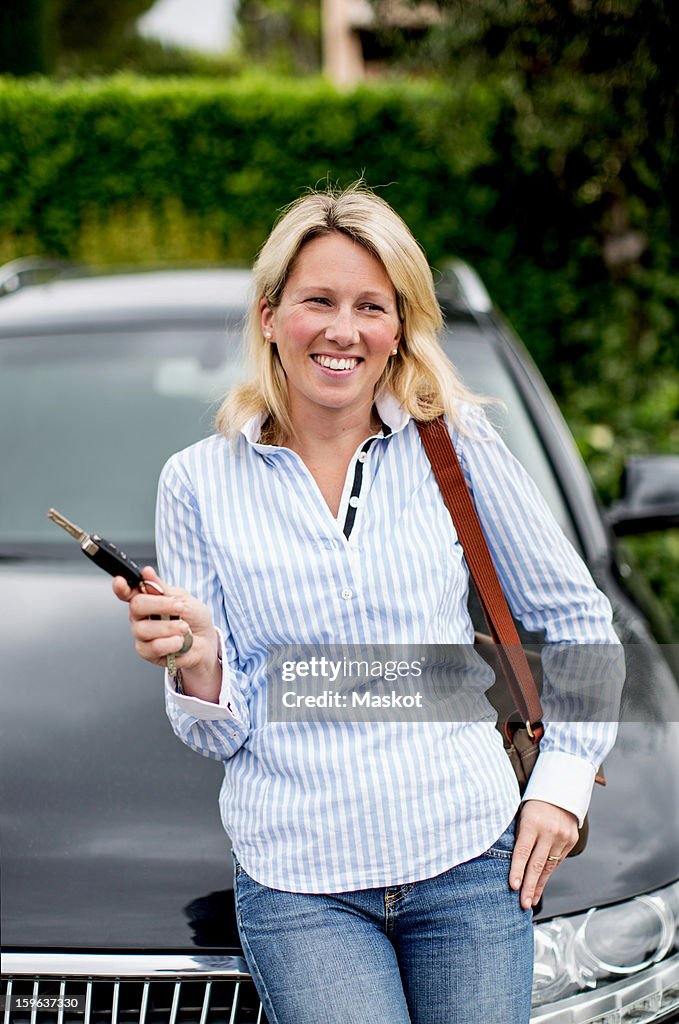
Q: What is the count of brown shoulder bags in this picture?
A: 1